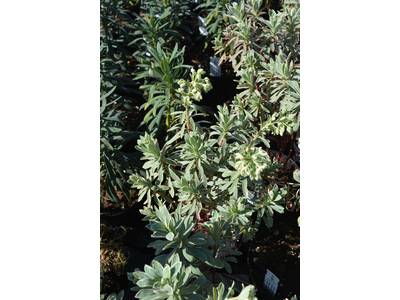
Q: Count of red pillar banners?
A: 0